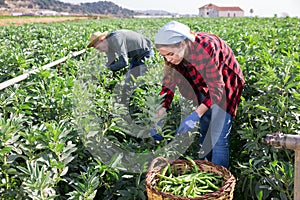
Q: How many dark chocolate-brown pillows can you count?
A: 0